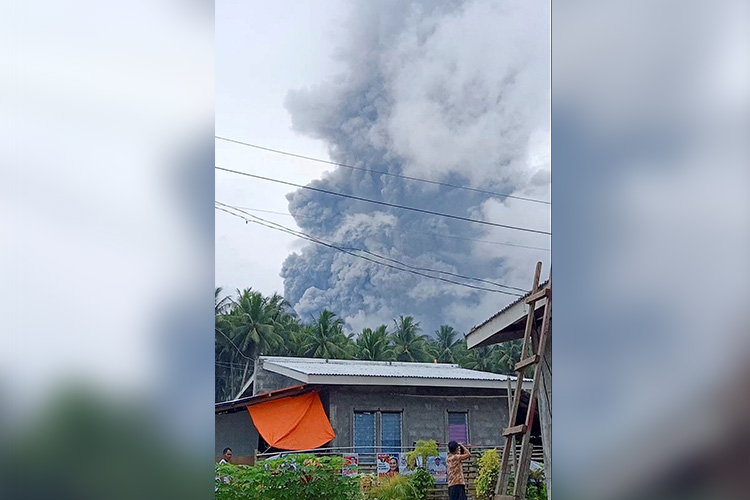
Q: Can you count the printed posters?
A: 4